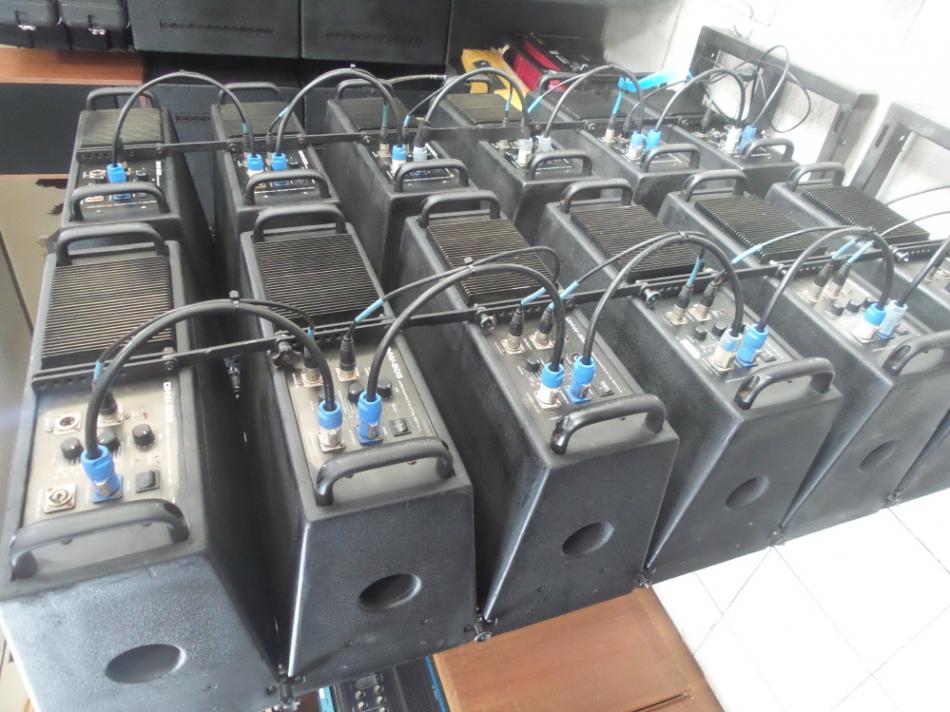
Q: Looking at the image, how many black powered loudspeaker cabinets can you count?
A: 12